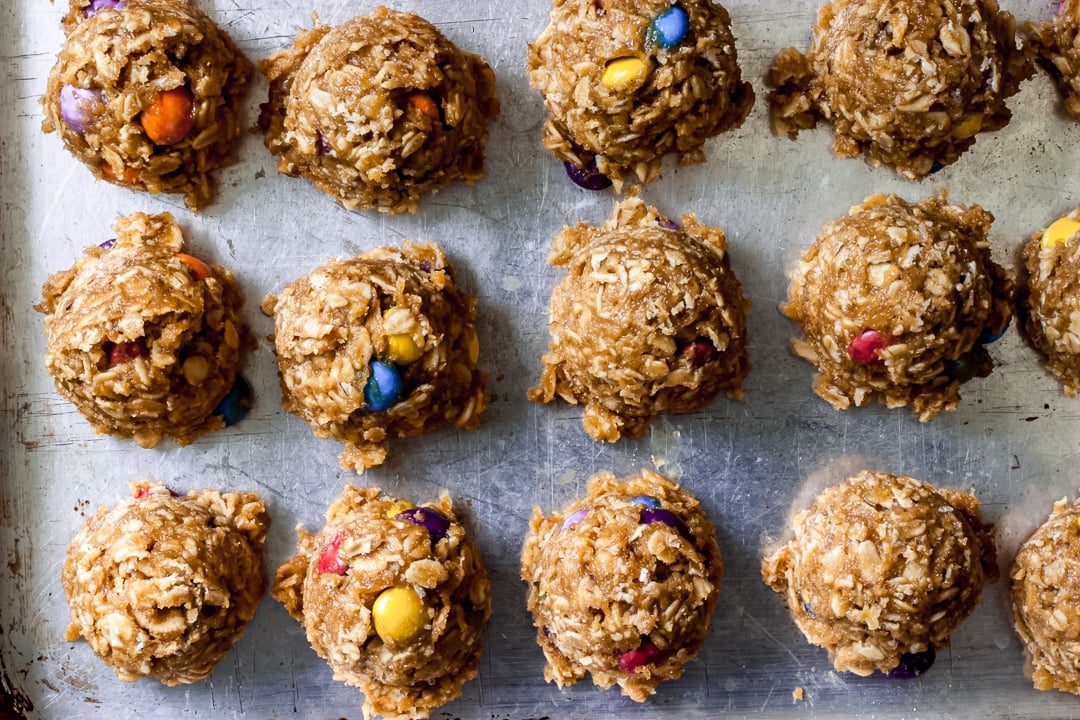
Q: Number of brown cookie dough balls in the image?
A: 15